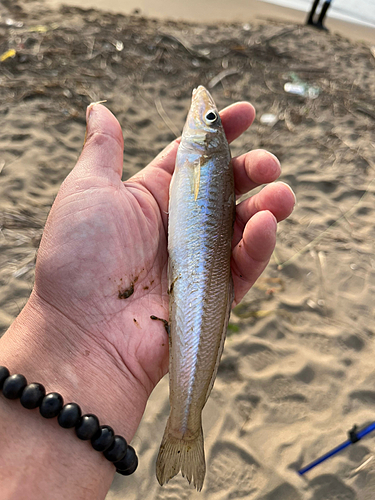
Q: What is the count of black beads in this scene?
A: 10